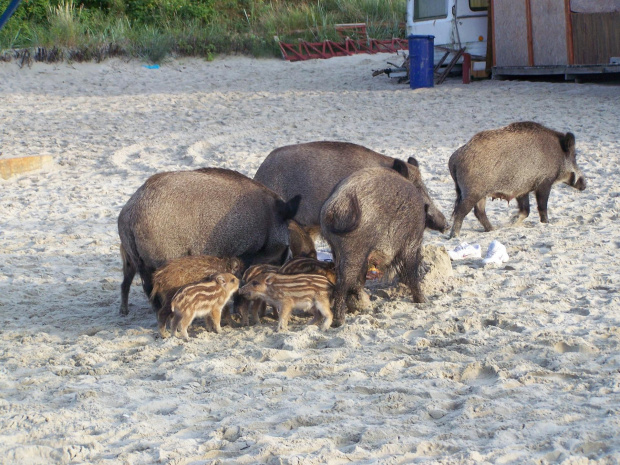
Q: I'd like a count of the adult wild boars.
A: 4